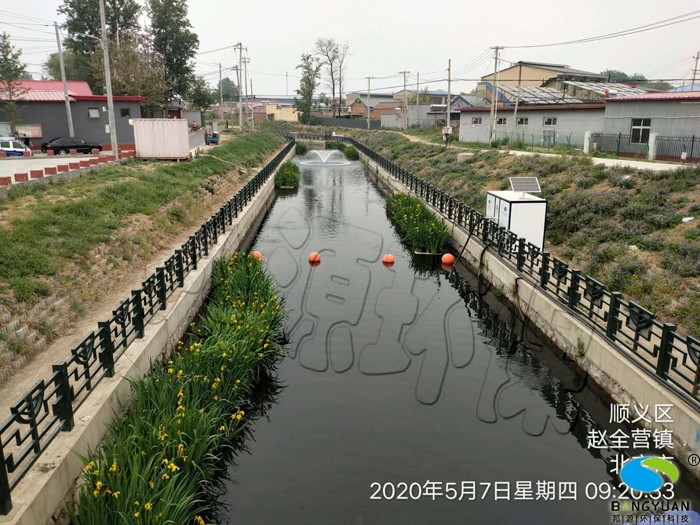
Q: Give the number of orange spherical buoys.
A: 4